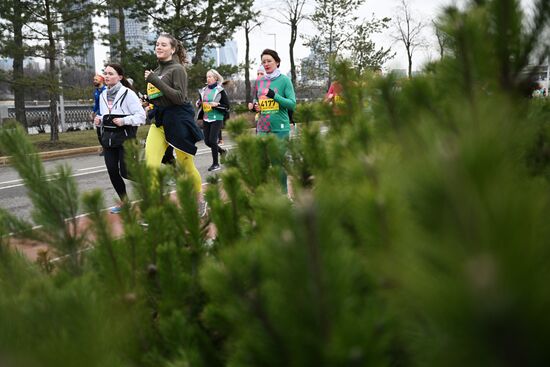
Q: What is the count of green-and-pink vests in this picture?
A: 2